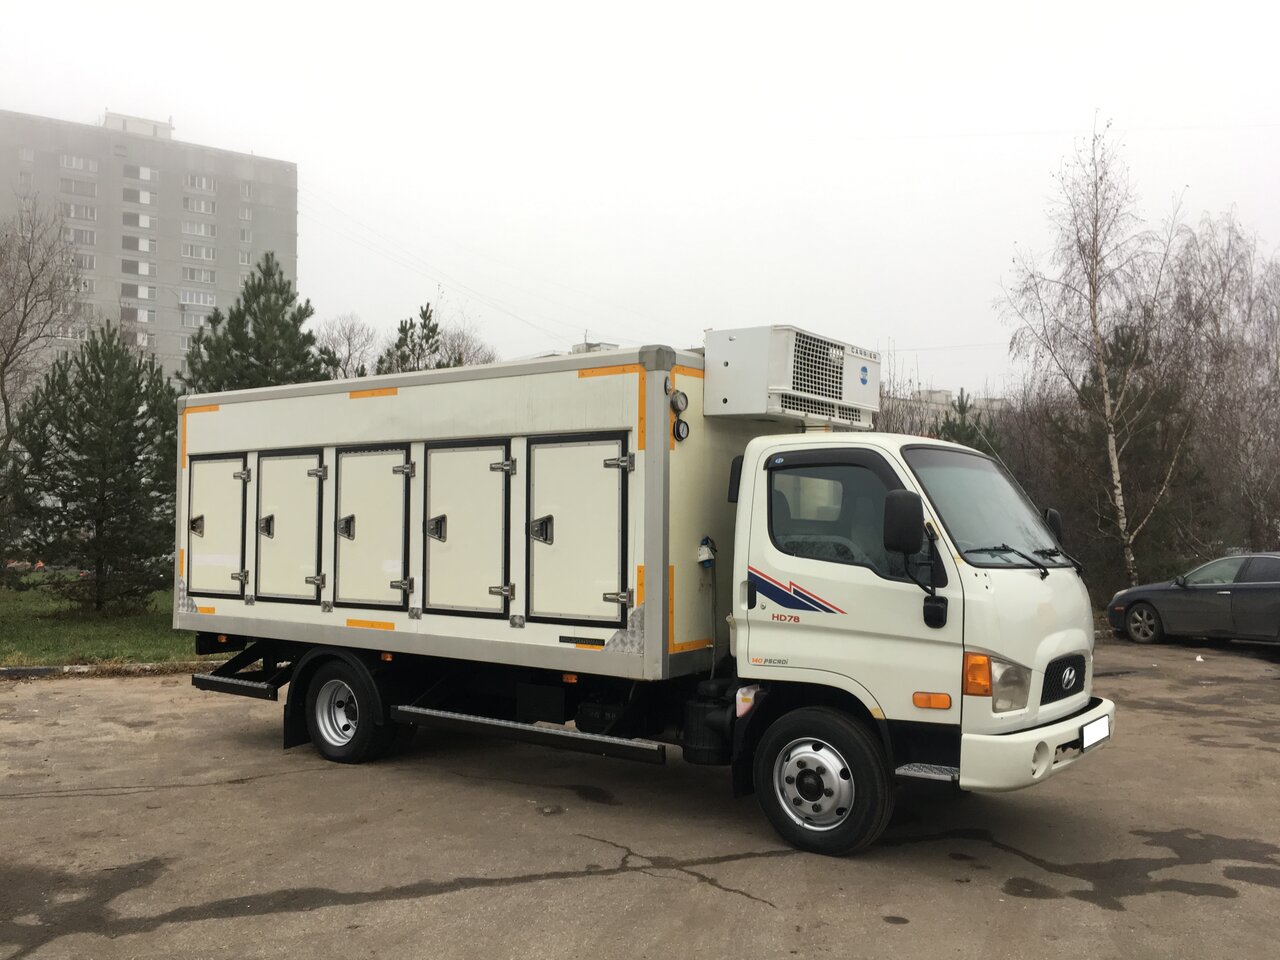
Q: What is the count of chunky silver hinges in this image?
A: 10